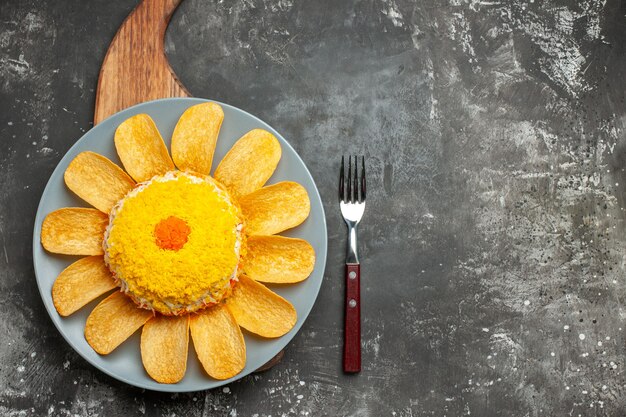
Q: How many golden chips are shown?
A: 12